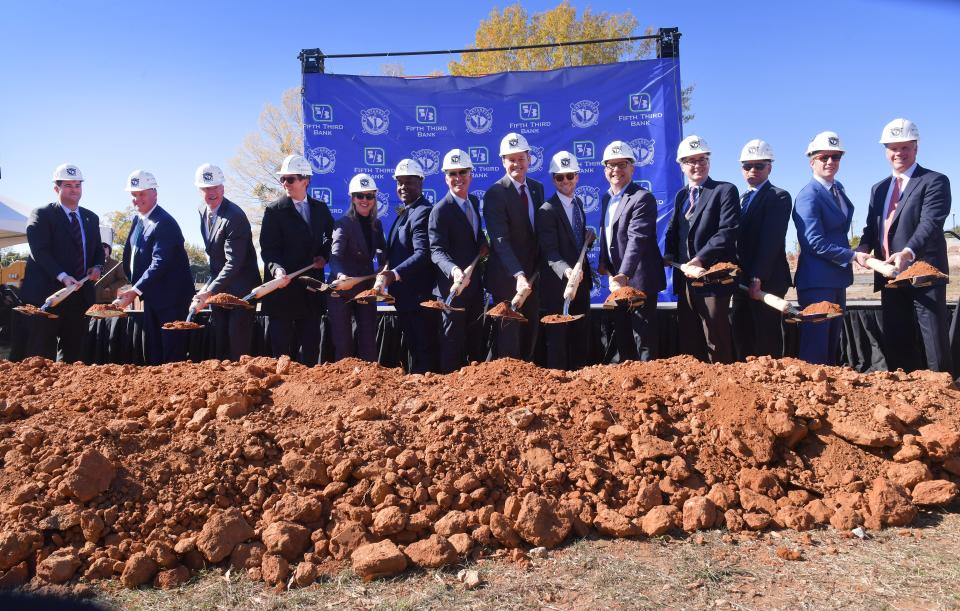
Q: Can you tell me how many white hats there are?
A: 14